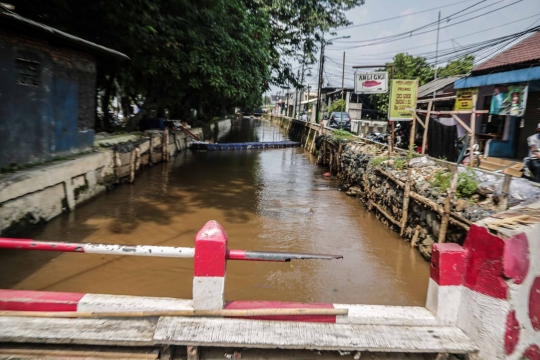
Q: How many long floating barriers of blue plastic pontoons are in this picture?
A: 1